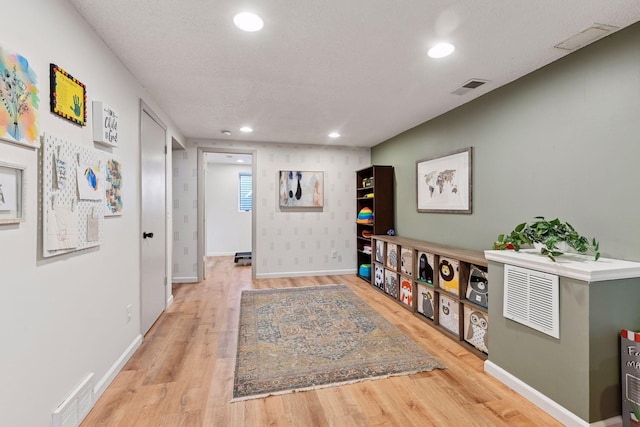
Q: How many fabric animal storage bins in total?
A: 12